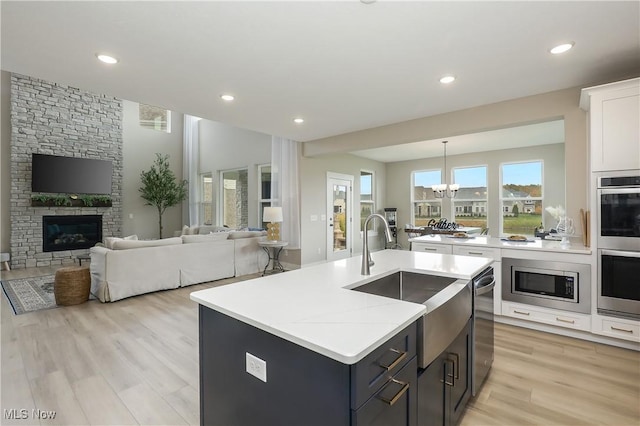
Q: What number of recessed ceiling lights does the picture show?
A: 5